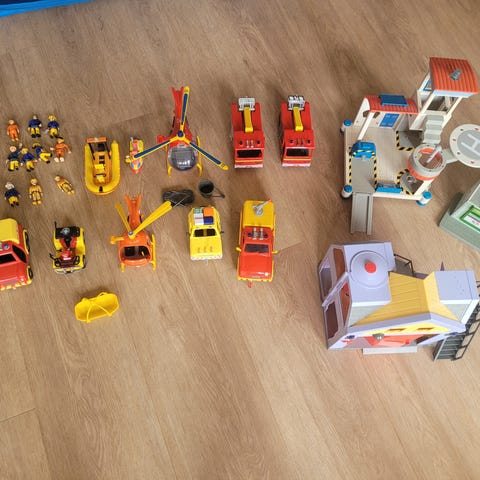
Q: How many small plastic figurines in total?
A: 10